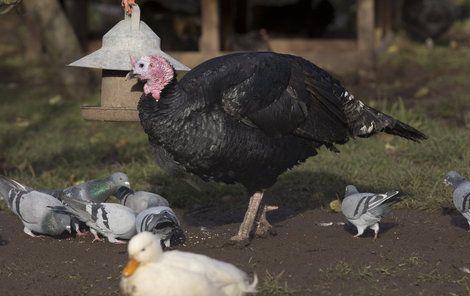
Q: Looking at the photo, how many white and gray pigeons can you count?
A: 7